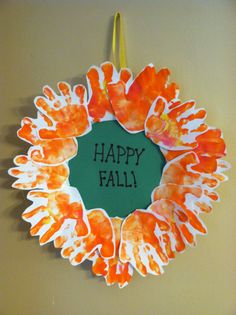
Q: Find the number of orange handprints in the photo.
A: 14